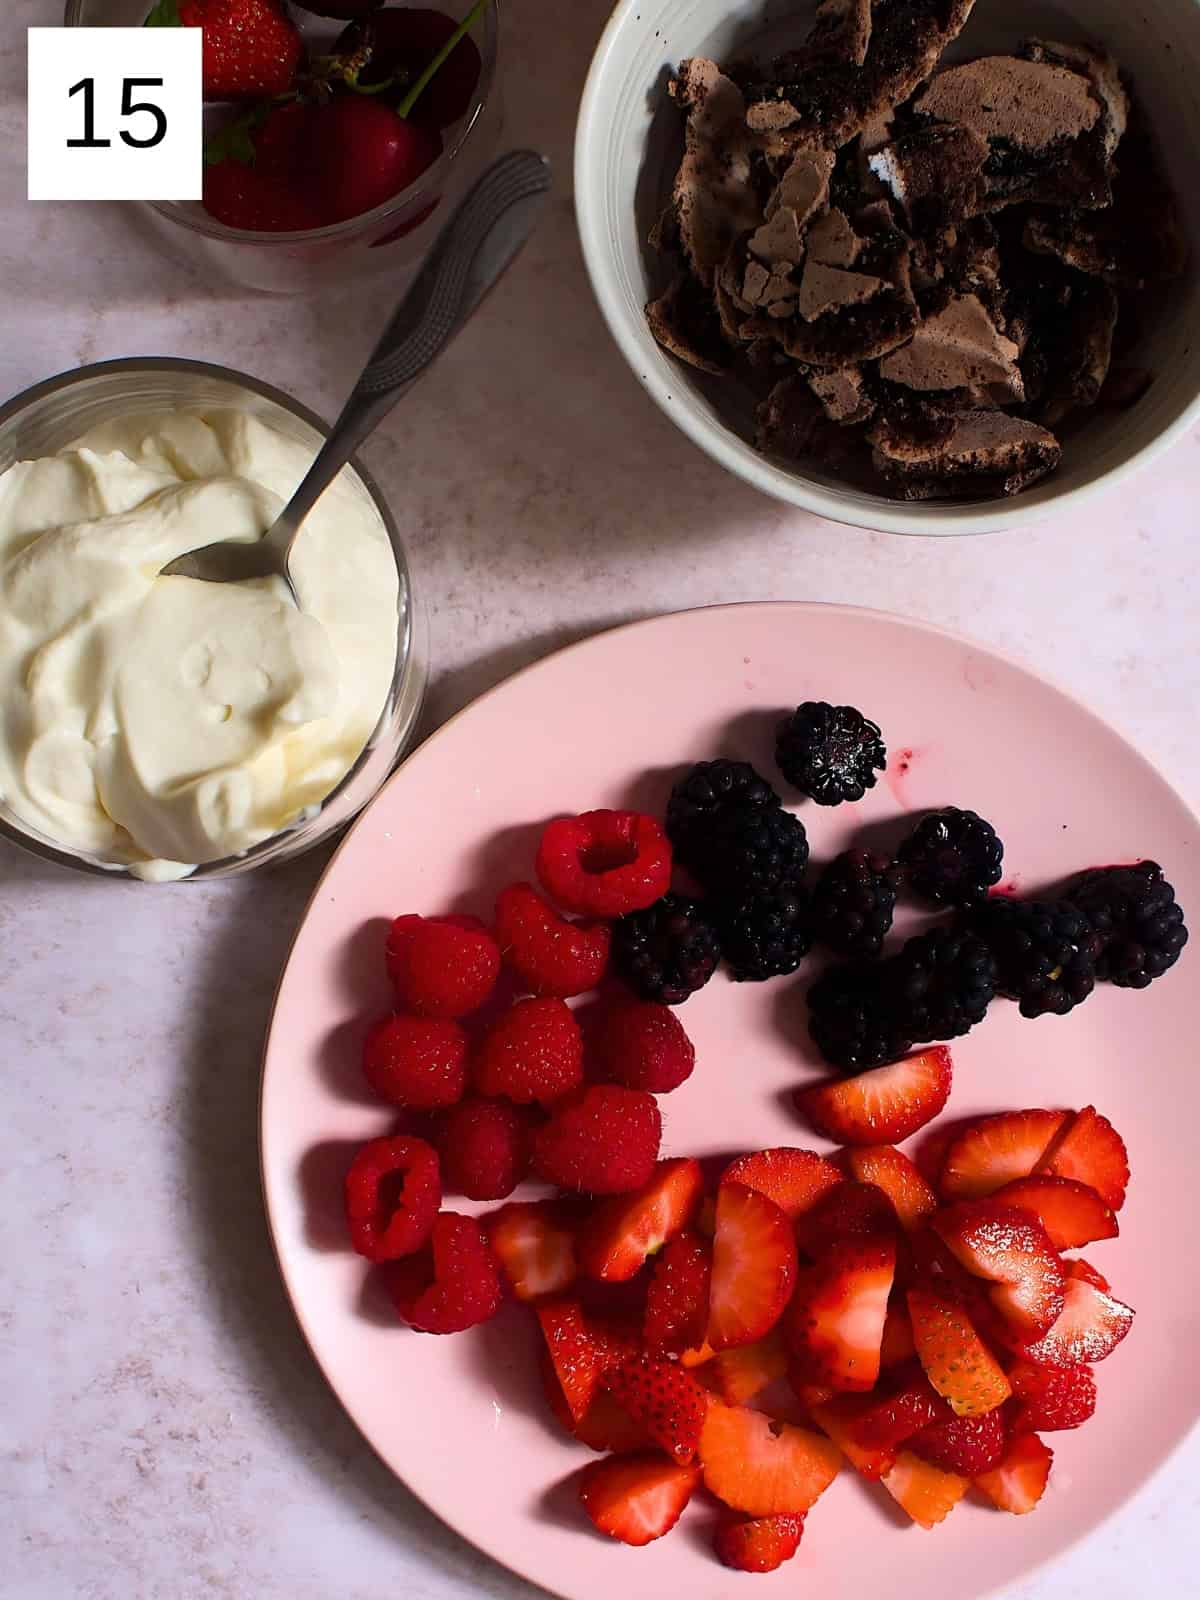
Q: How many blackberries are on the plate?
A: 11